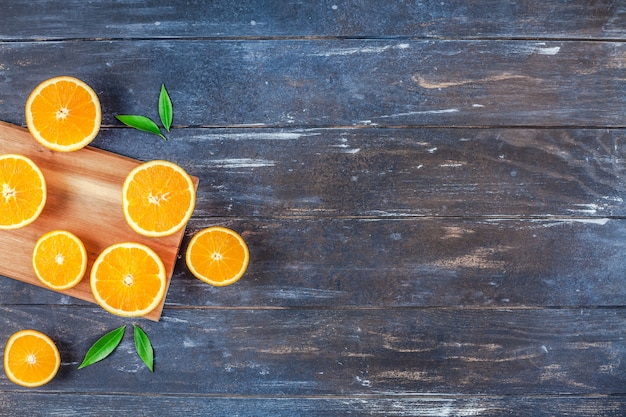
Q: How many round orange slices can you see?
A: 7